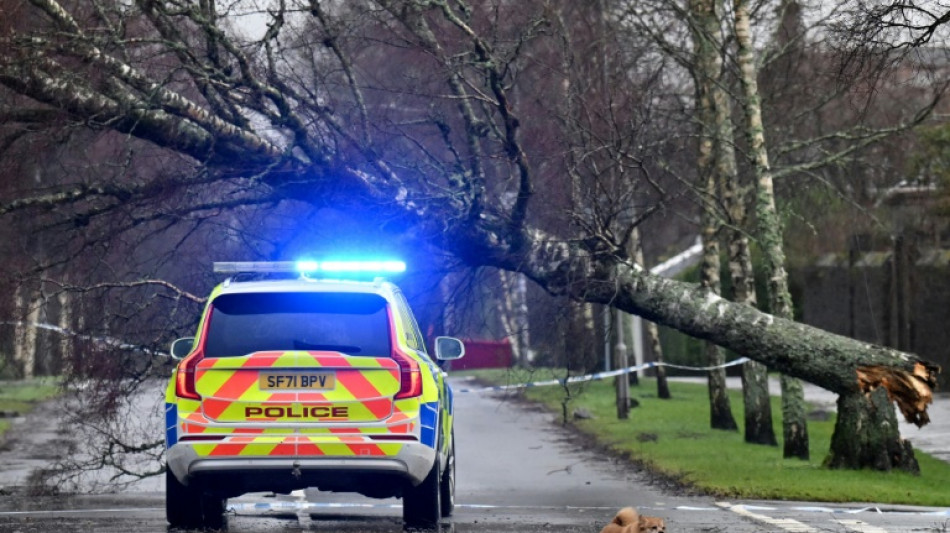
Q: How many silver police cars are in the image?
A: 1